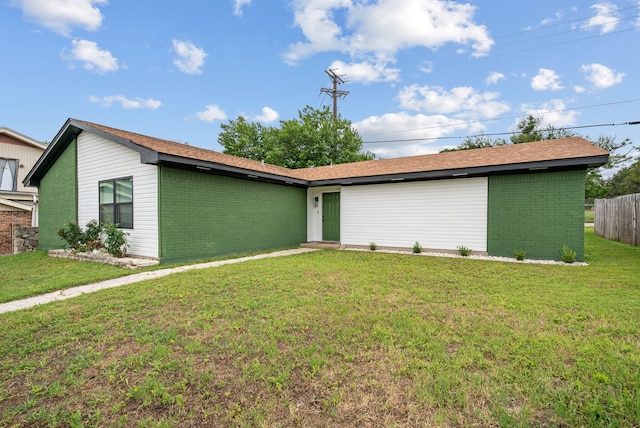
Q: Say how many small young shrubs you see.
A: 5